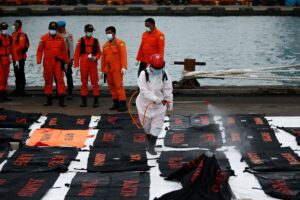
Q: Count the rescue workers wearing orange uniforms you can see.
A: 6